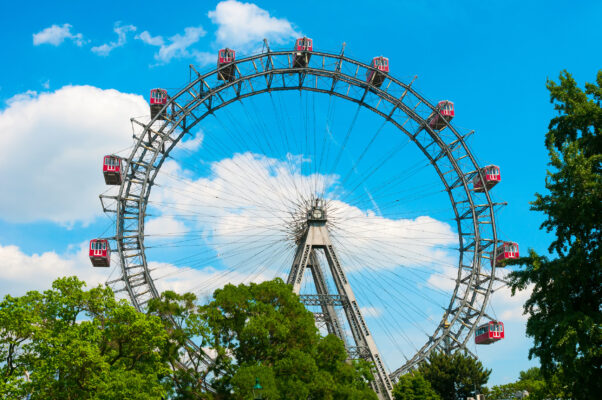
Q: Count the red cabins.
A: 10